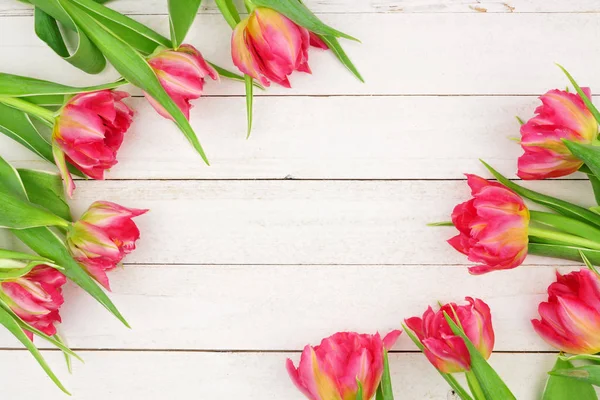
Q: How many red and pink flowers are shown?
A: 10